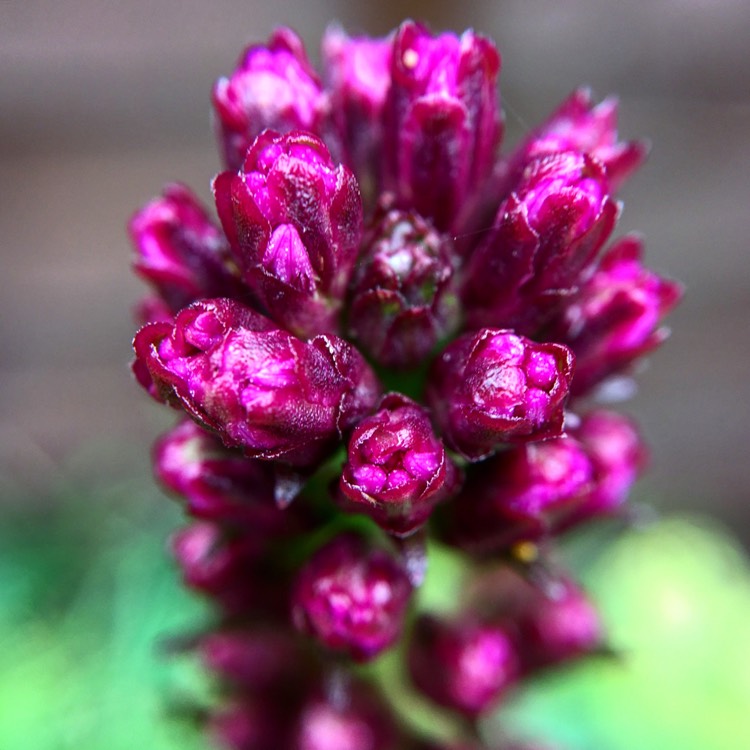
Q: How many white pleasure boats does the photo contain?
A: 0